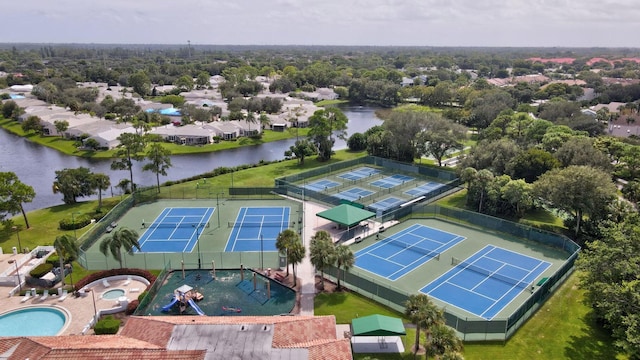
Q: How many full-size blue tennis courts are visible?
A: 4